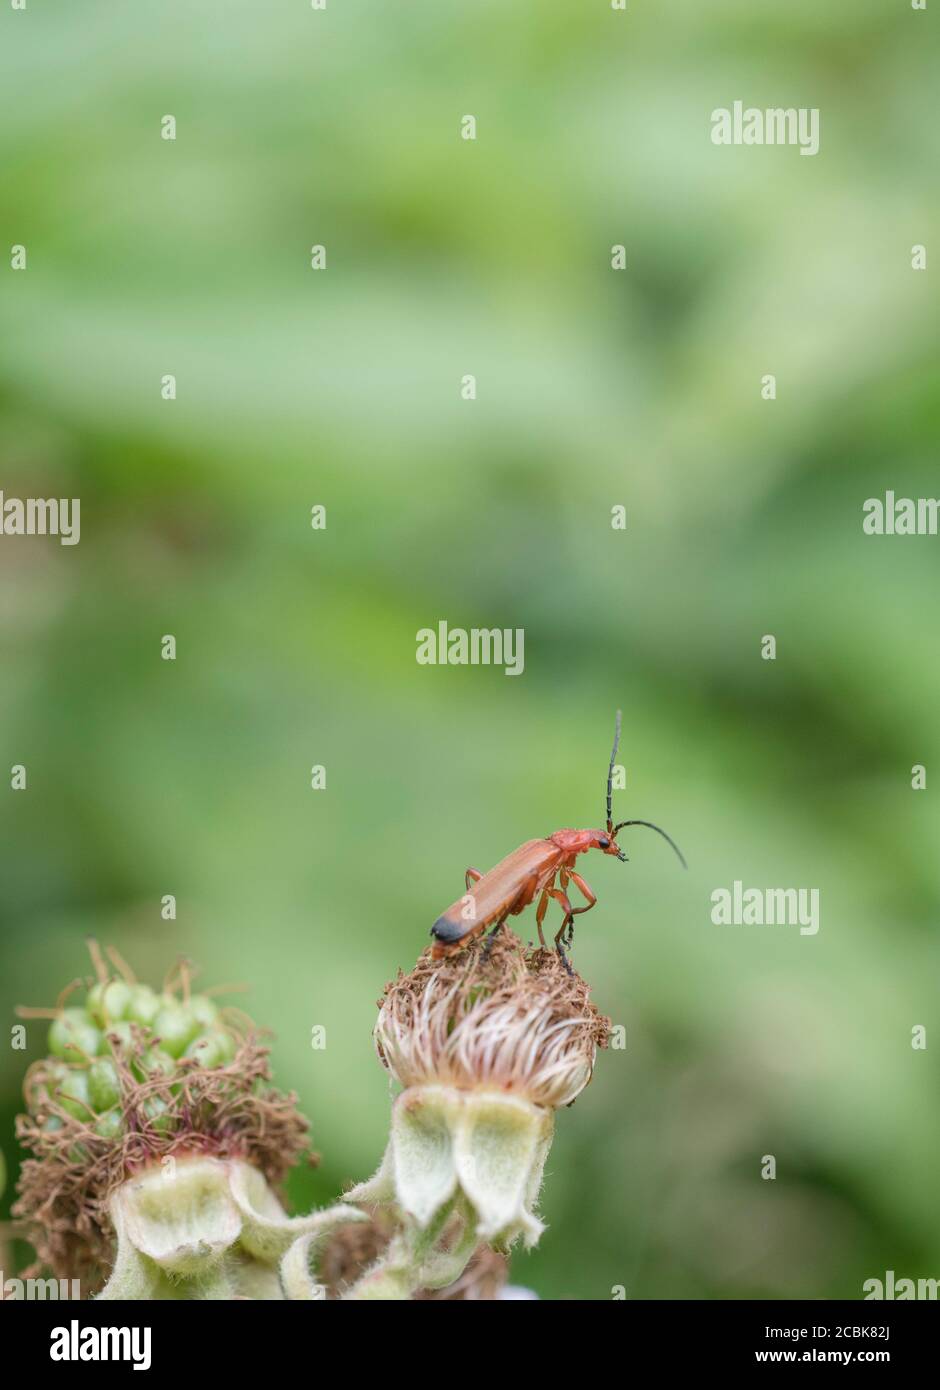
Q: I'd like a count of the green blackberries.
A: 1